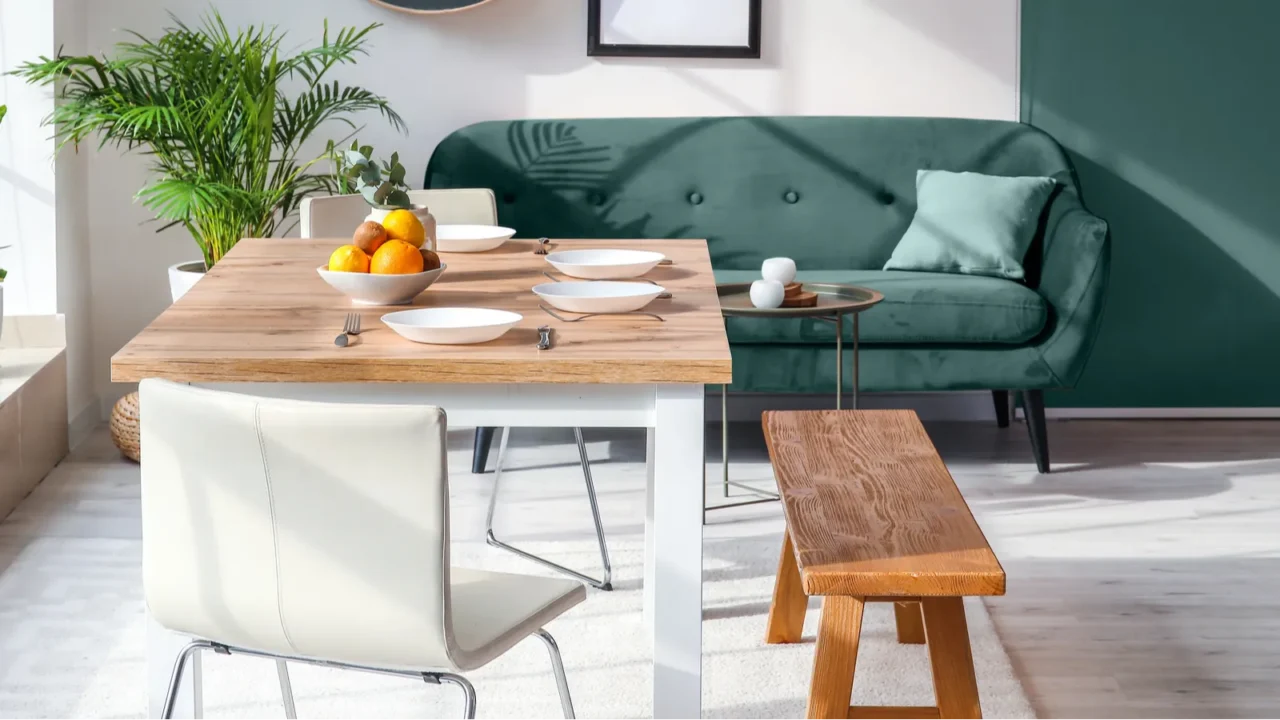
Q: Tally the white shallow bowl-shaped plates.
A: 4